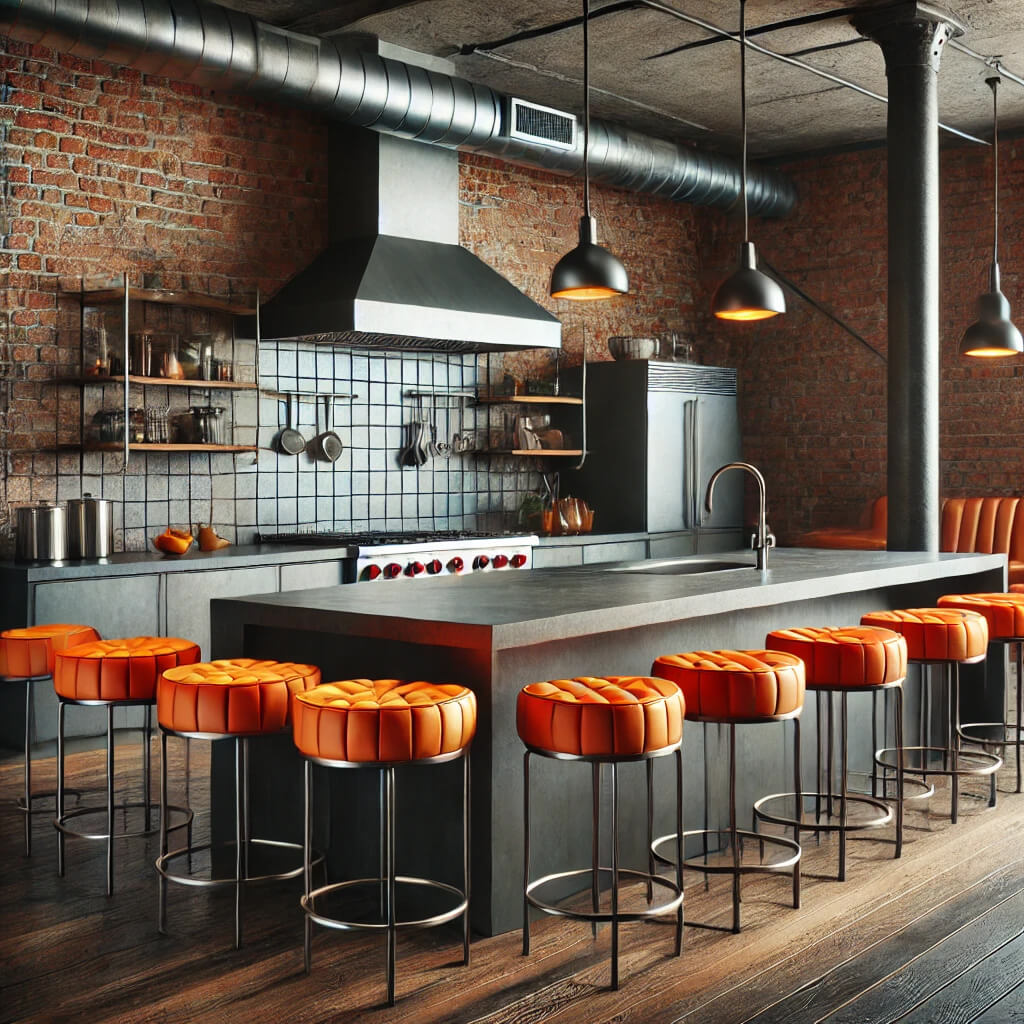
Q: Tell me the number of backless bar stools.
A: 9